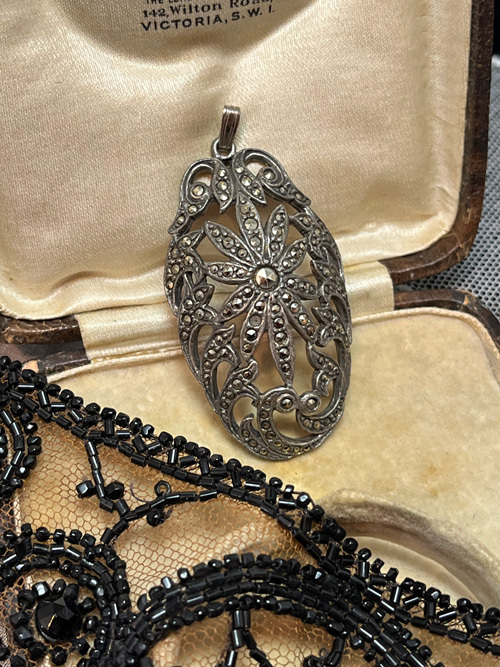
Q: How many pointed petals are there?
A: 10